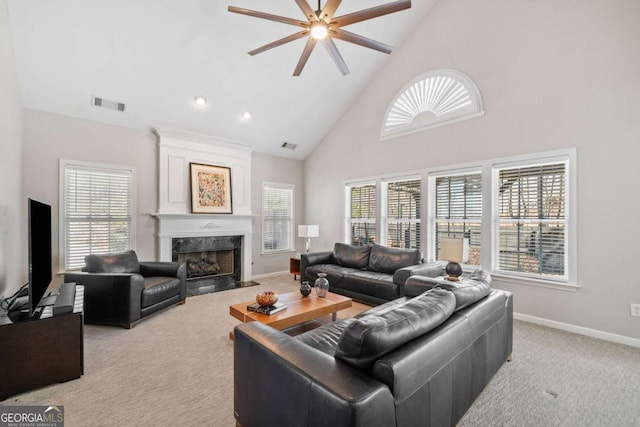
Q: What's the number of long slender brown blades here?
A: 8